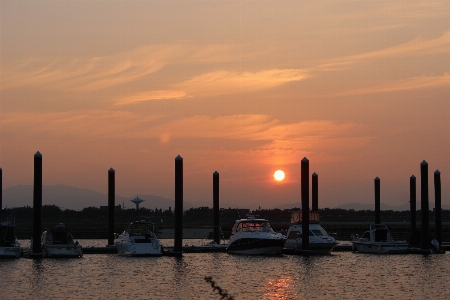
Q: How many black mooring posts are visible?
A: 11